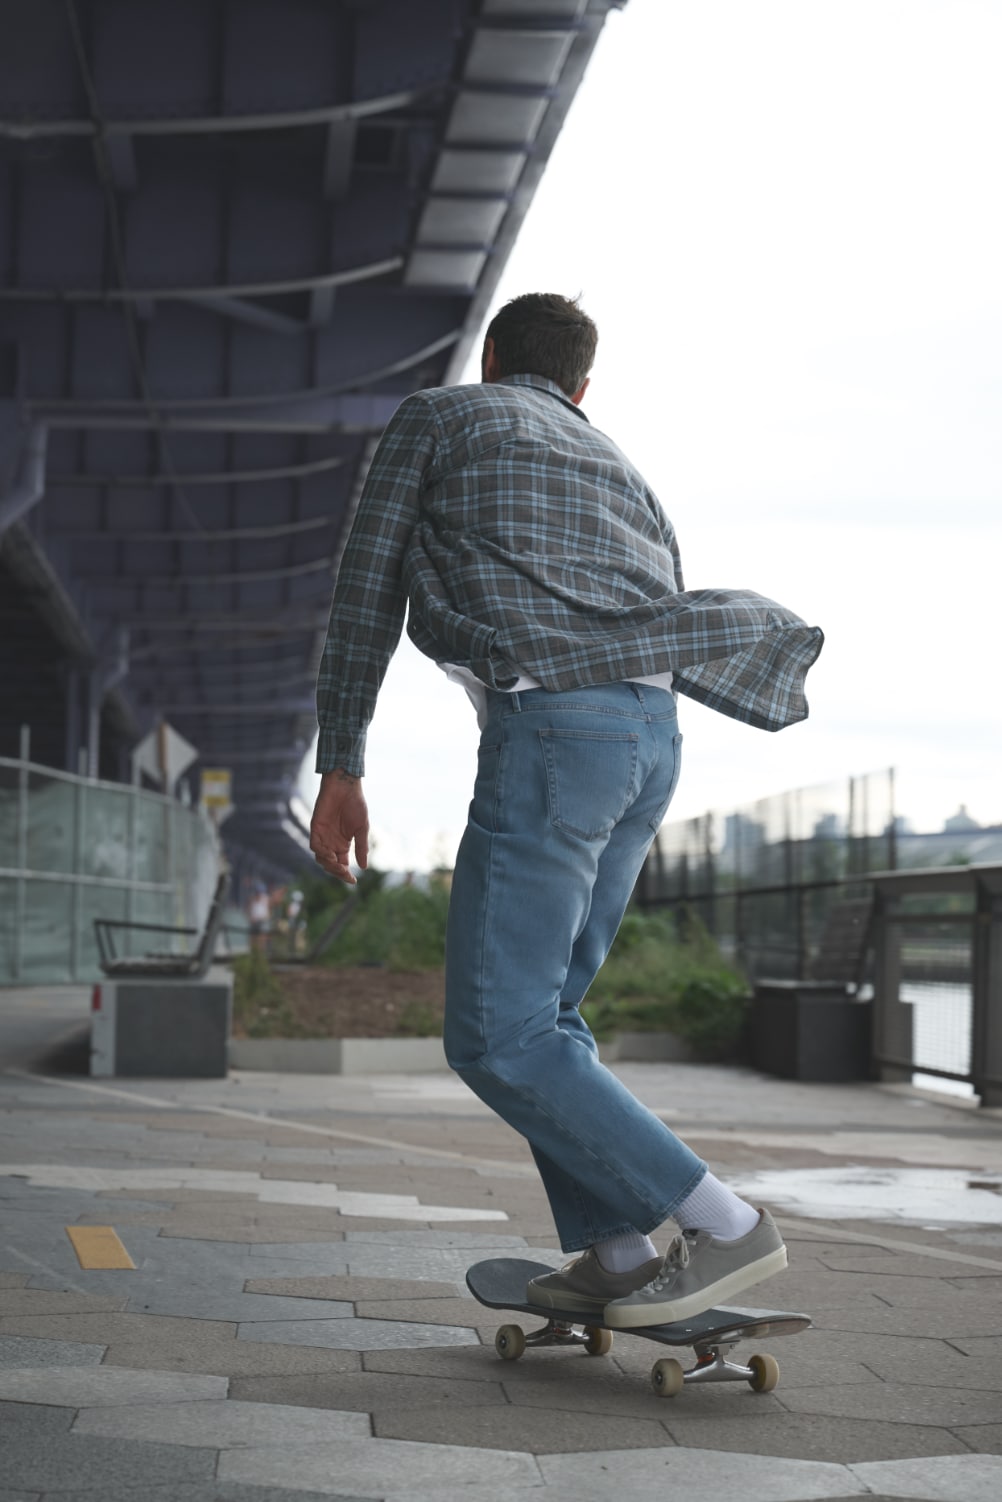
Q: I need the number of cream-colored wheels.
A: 4